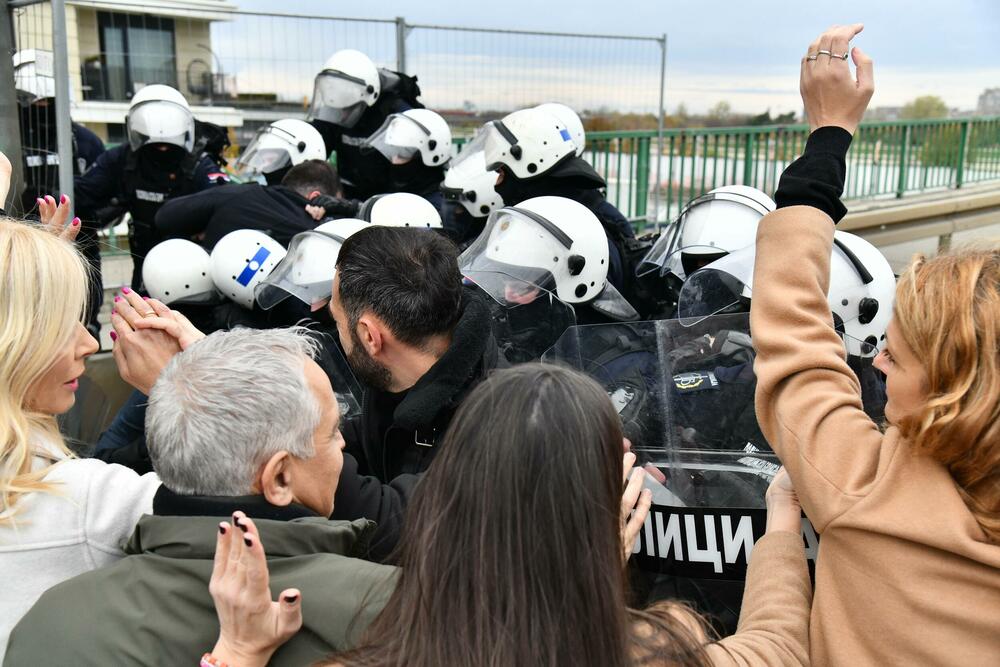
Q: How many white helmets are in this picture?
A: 15